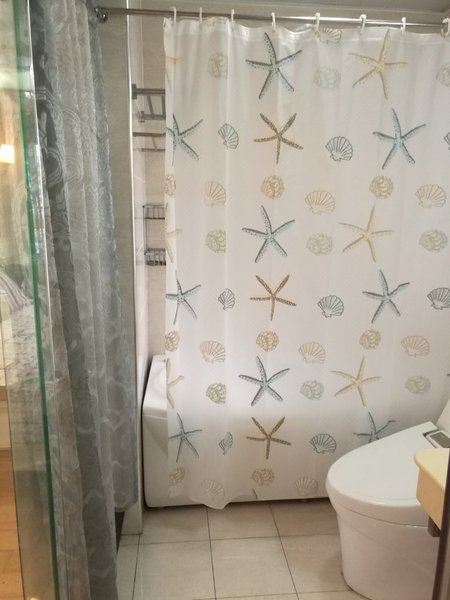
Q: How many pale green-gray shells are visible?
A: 9